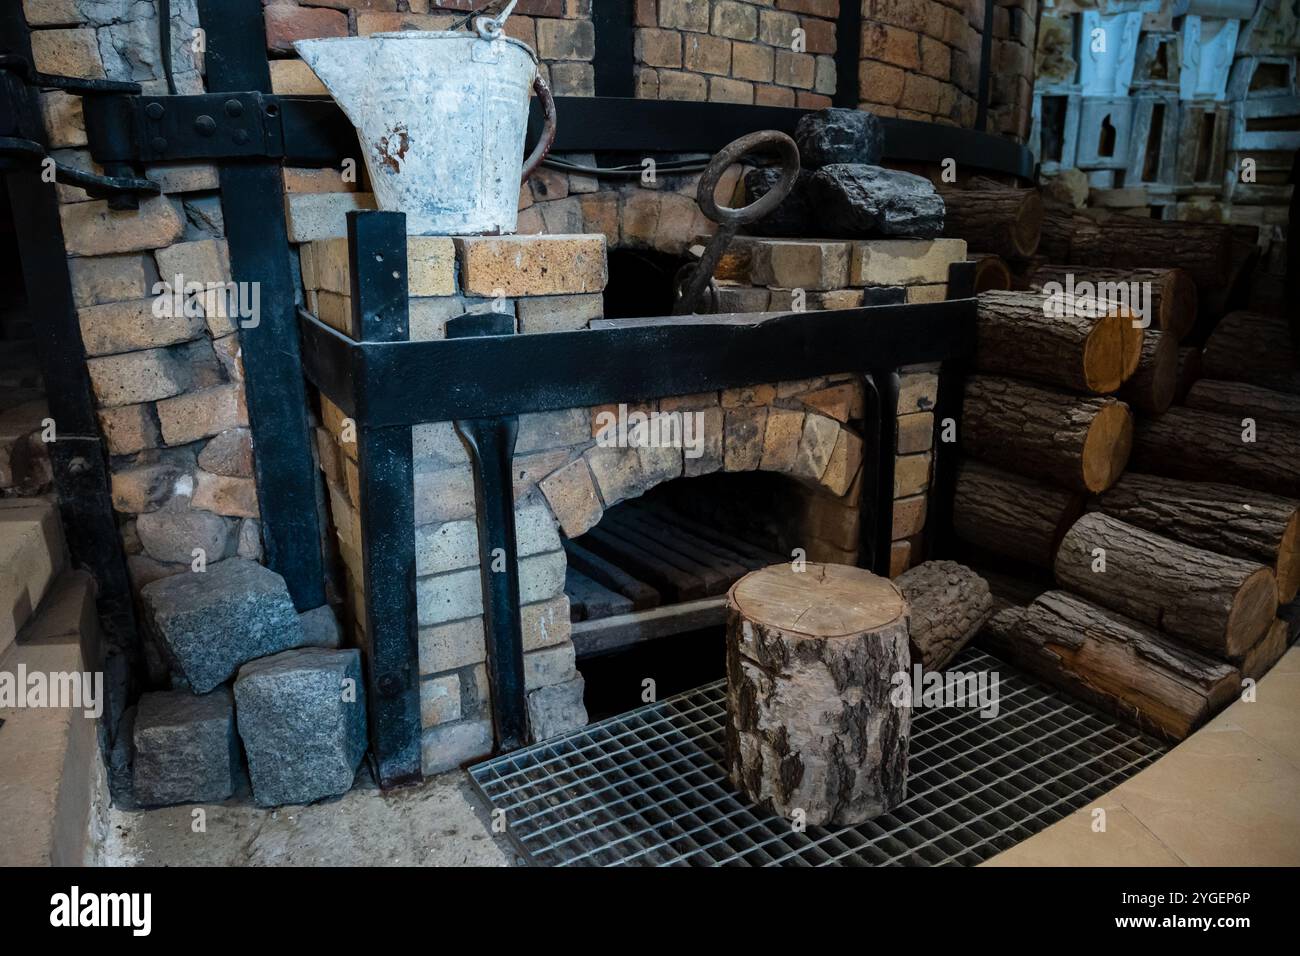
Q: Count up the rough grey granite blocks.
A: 3